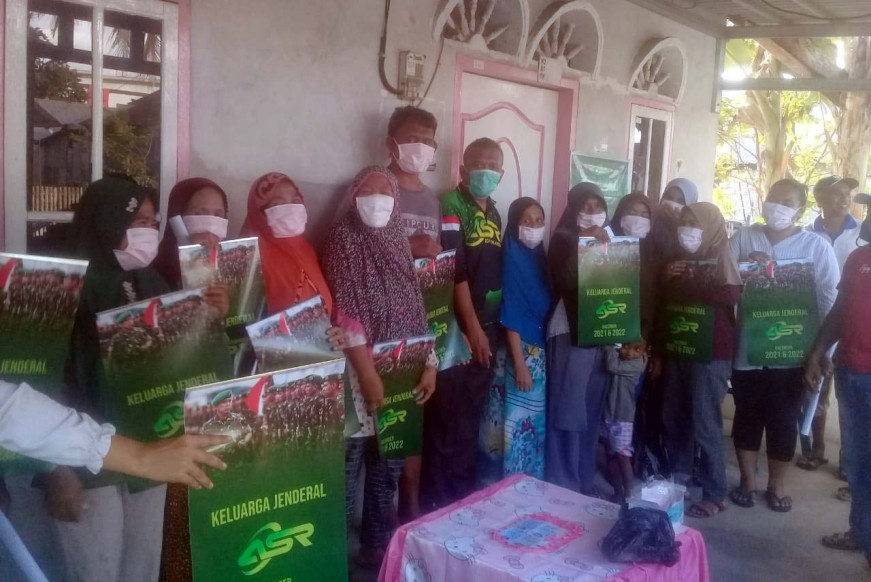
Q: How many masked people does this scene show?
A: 12